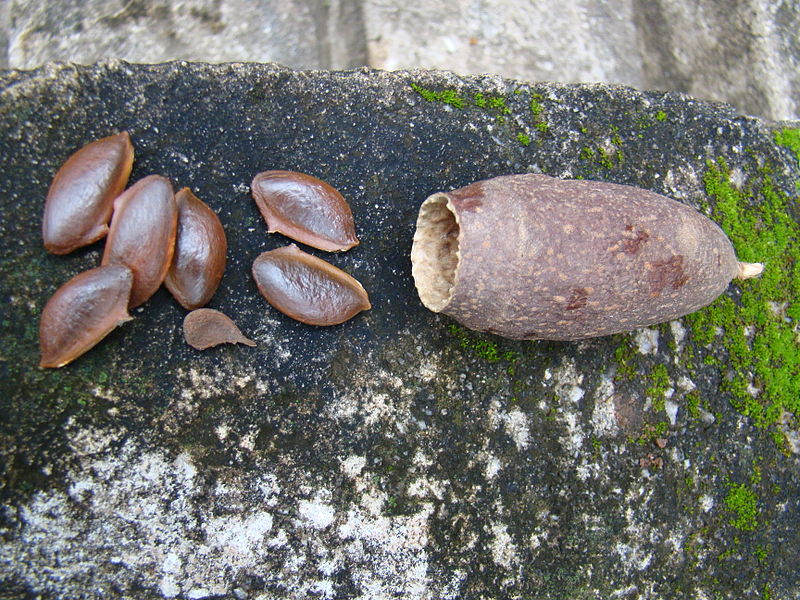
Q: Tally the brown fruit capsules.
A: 1